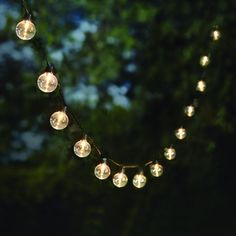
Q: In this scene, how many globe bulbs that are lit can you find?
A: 14